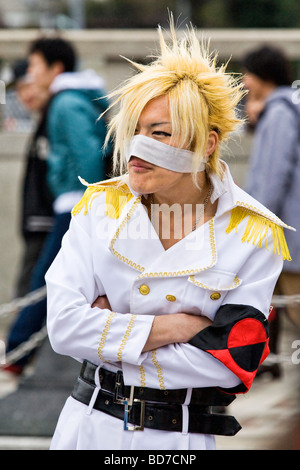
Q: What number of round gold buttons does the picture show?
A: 3